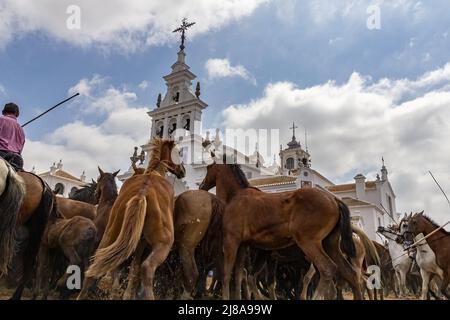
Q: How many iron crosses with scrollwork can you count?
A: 1